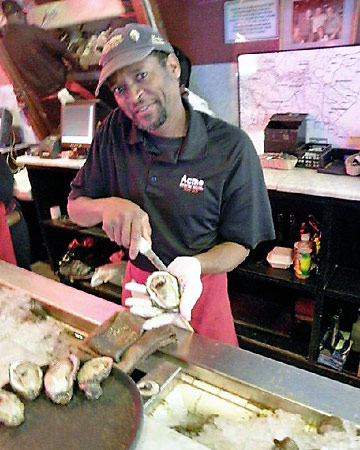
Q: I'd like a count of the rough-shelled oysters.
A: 5